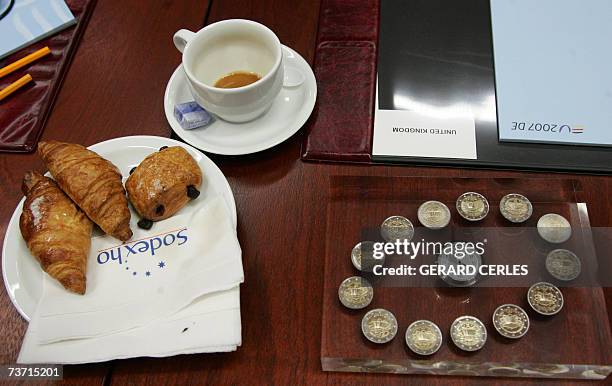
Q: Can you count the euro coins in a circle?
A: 13